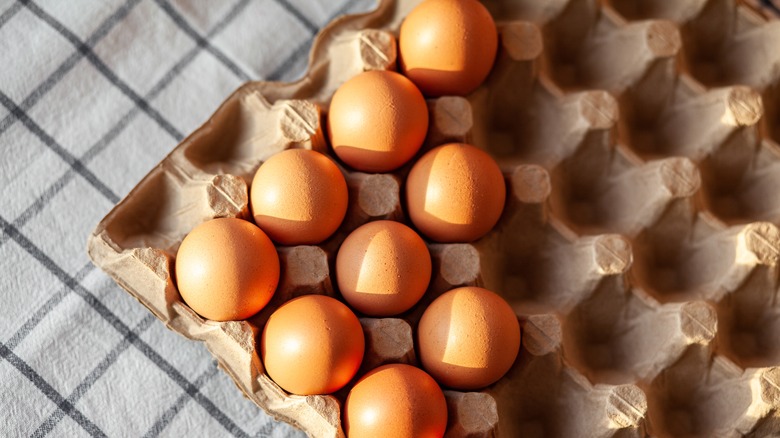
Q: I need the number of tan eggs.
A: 9